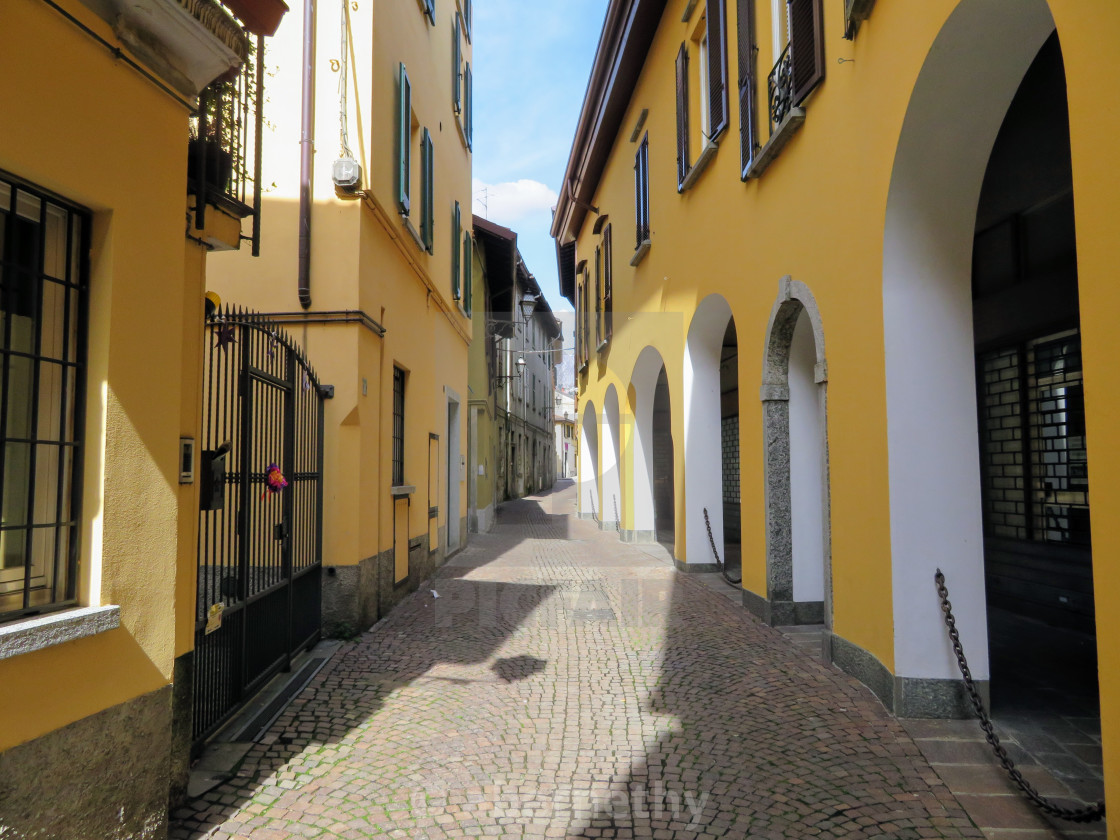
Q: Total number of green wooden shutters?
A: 8